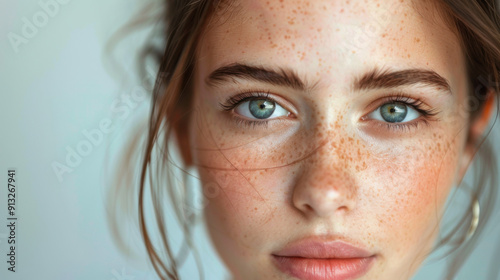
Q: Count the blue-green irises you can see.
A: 2